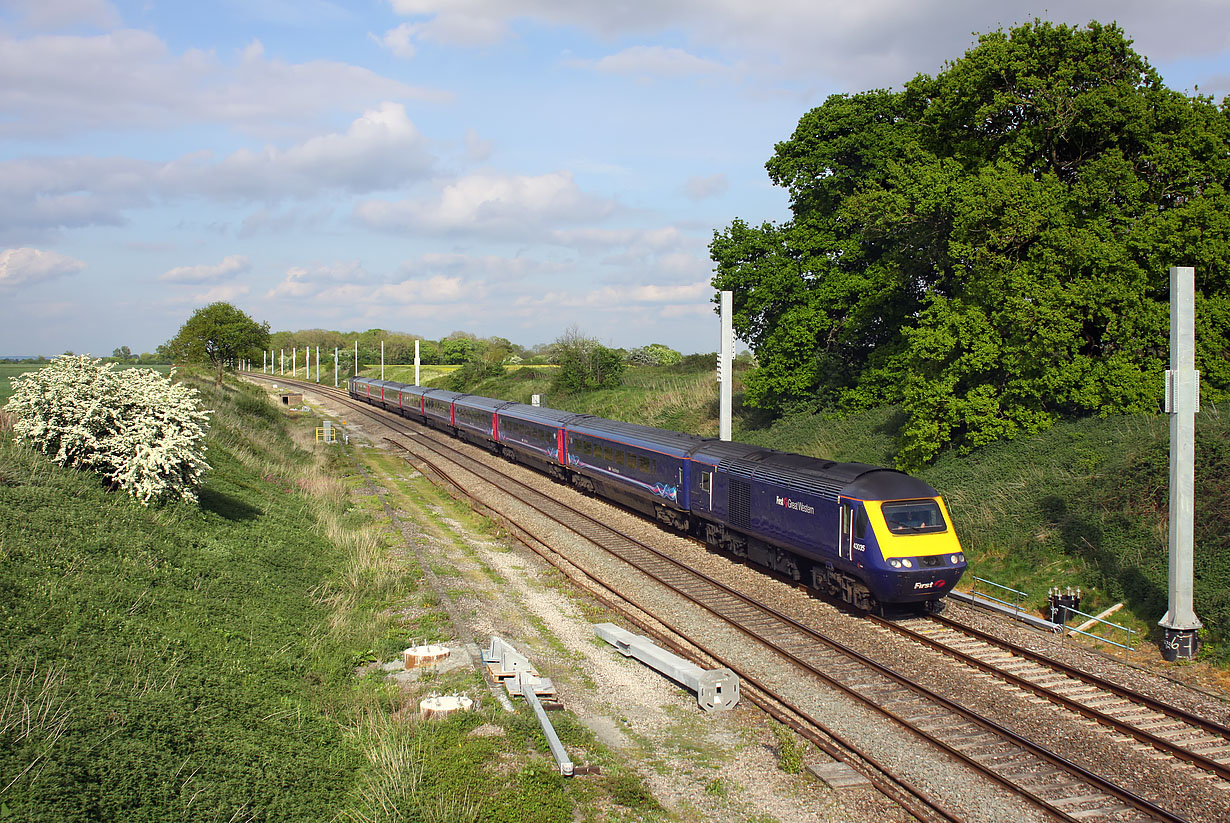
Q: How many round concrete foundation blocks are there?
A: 2